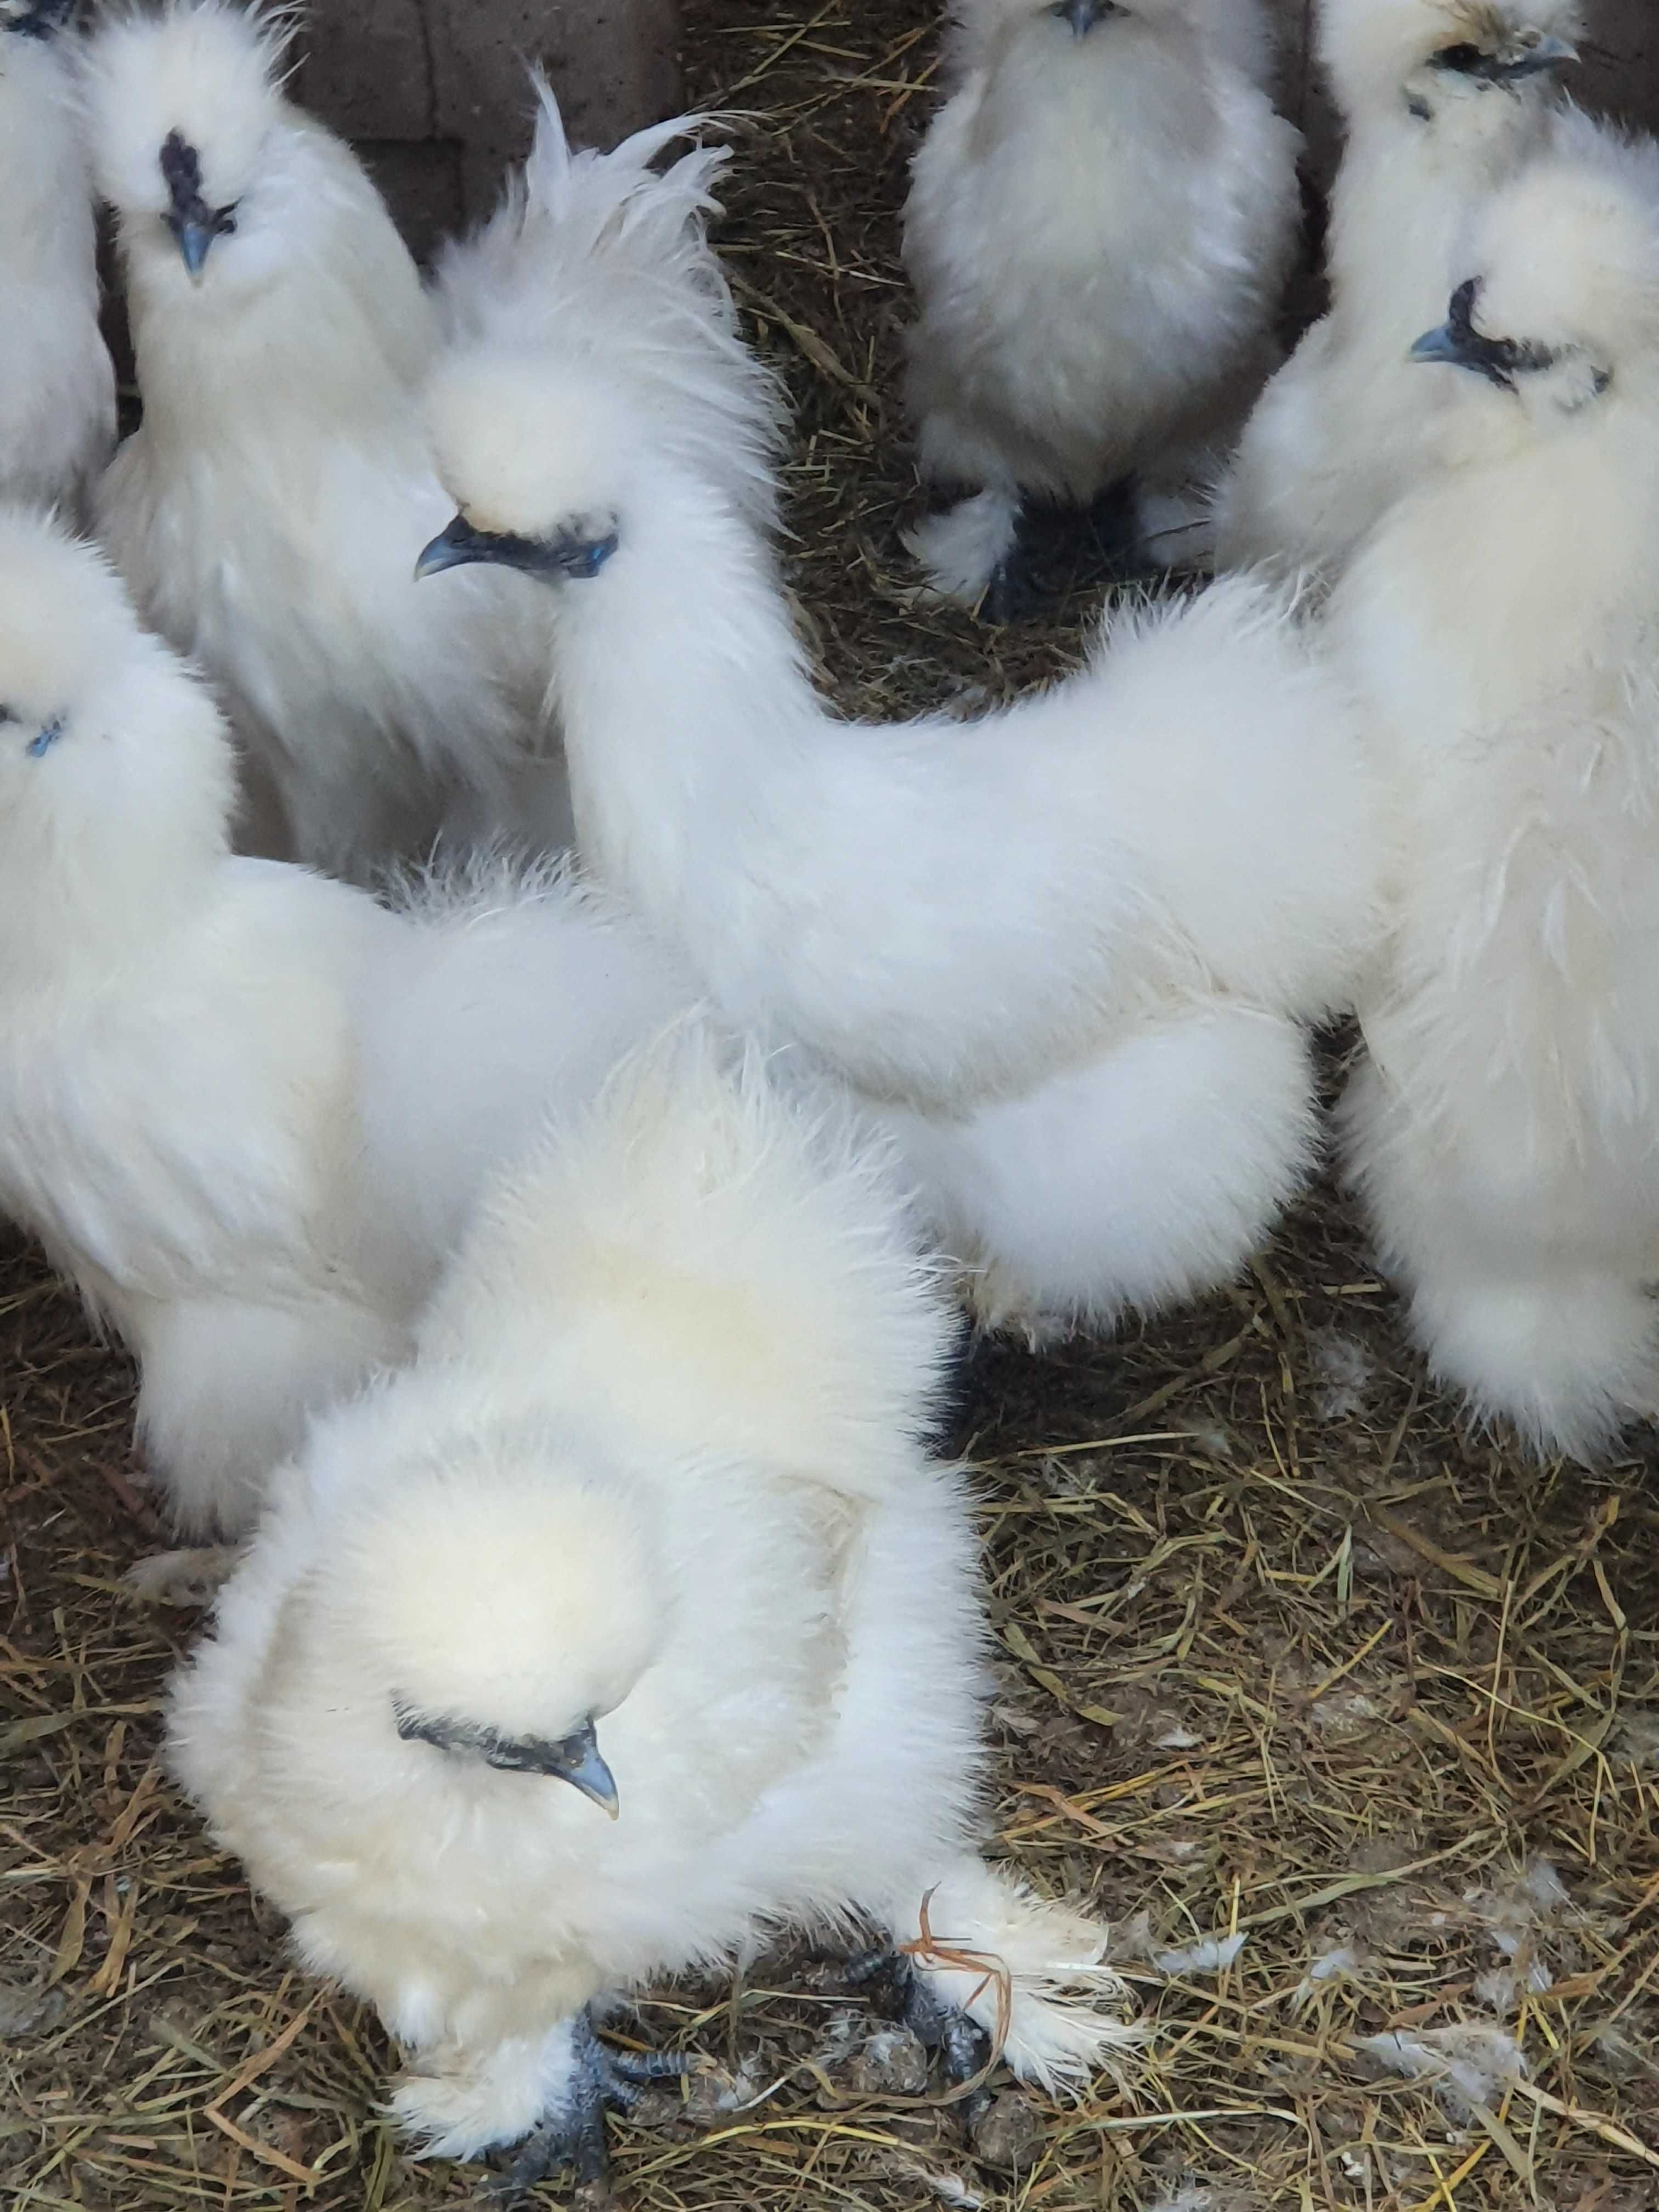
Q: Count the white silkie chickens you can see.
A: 8